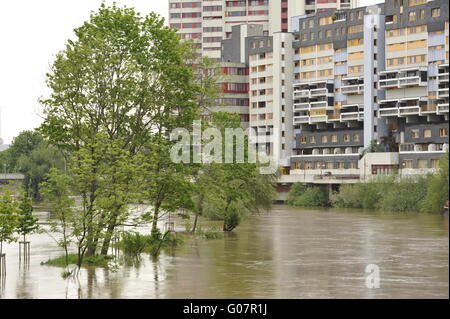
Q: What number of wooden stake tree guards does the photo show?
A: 3